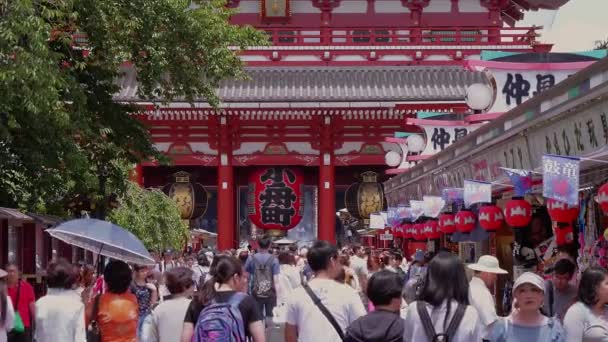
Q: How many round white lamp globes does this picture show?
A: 3